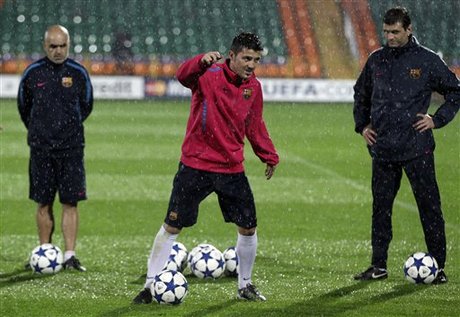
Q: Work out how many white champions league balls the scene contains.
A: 6